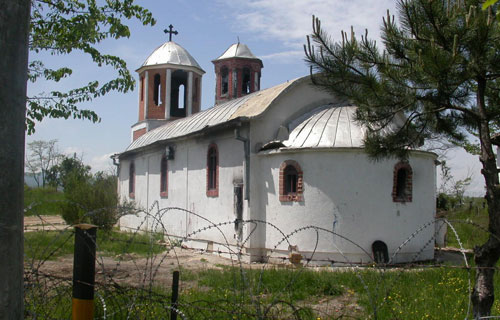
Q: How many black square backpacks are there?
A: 0